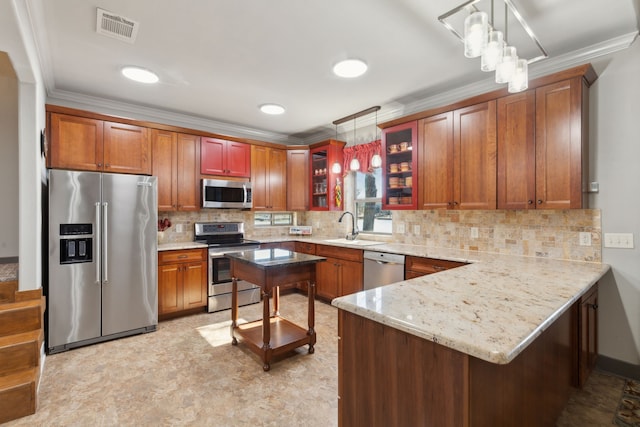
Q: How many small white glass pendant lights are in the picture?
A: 3